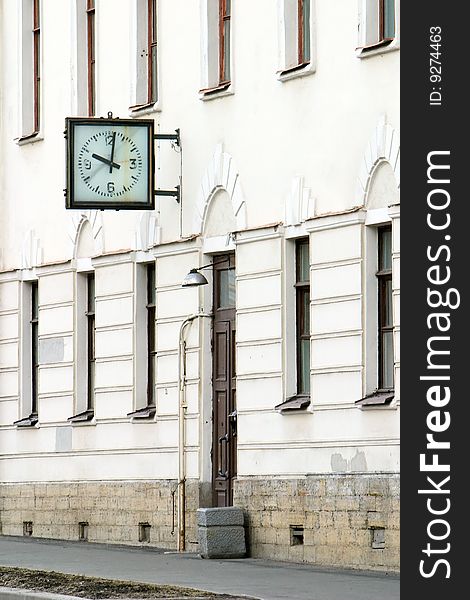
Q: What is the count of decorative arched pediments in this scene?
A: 3